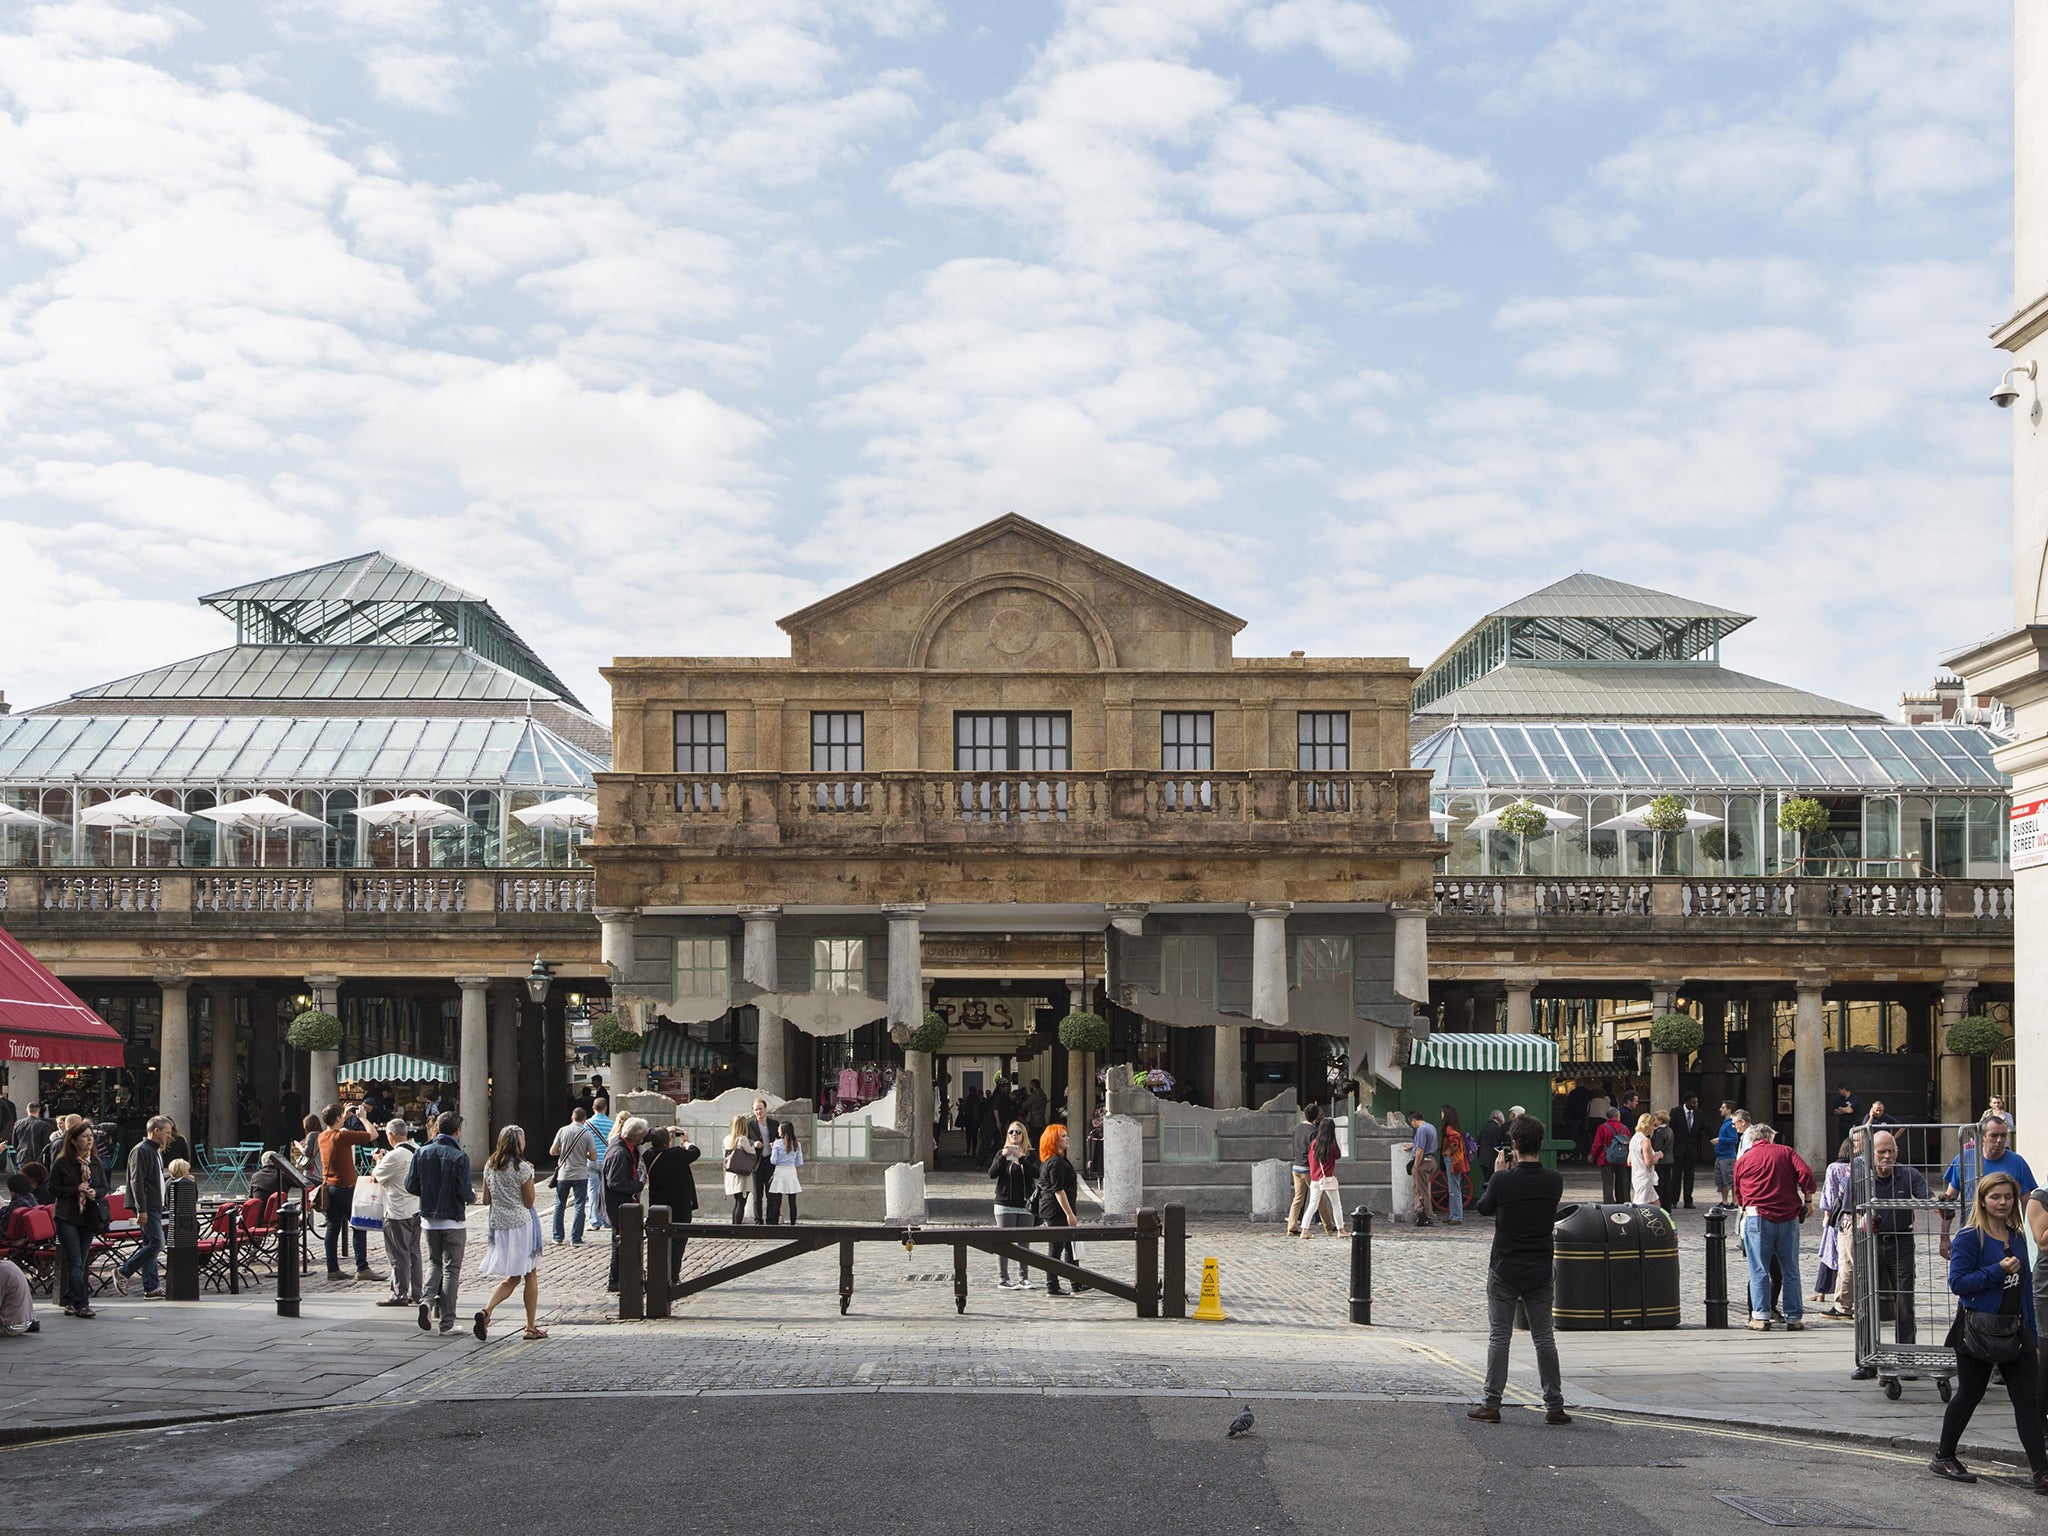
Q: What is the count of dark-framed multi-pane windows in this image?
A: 5